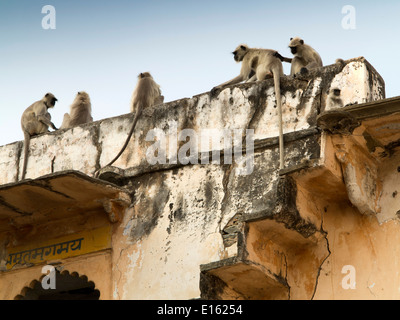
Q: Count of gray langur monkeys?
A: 6